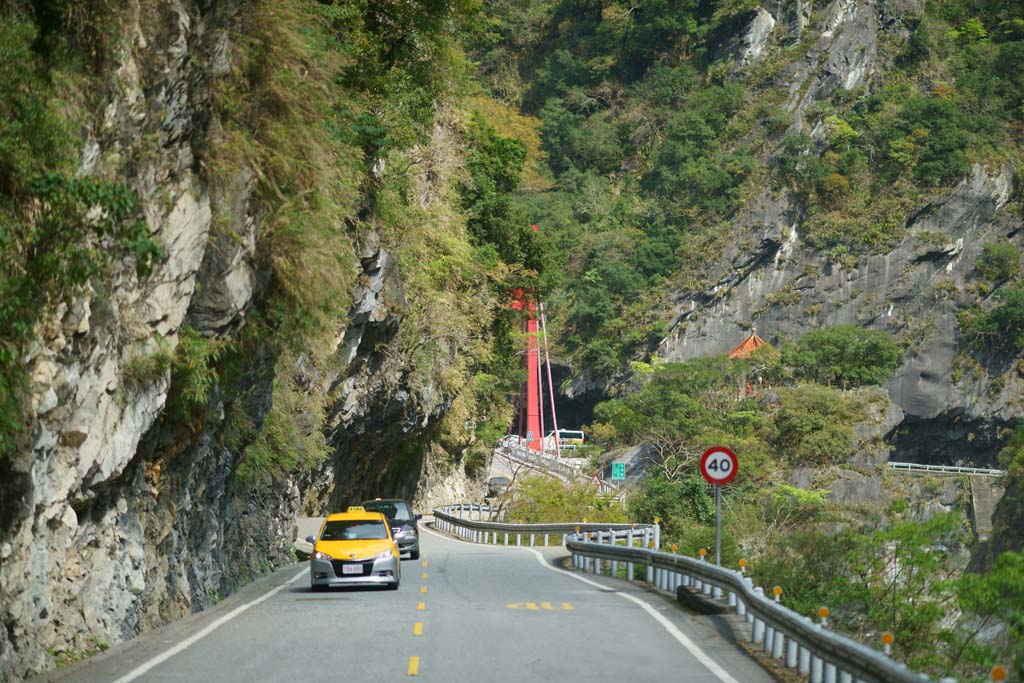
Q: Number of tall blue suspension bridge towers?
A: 0